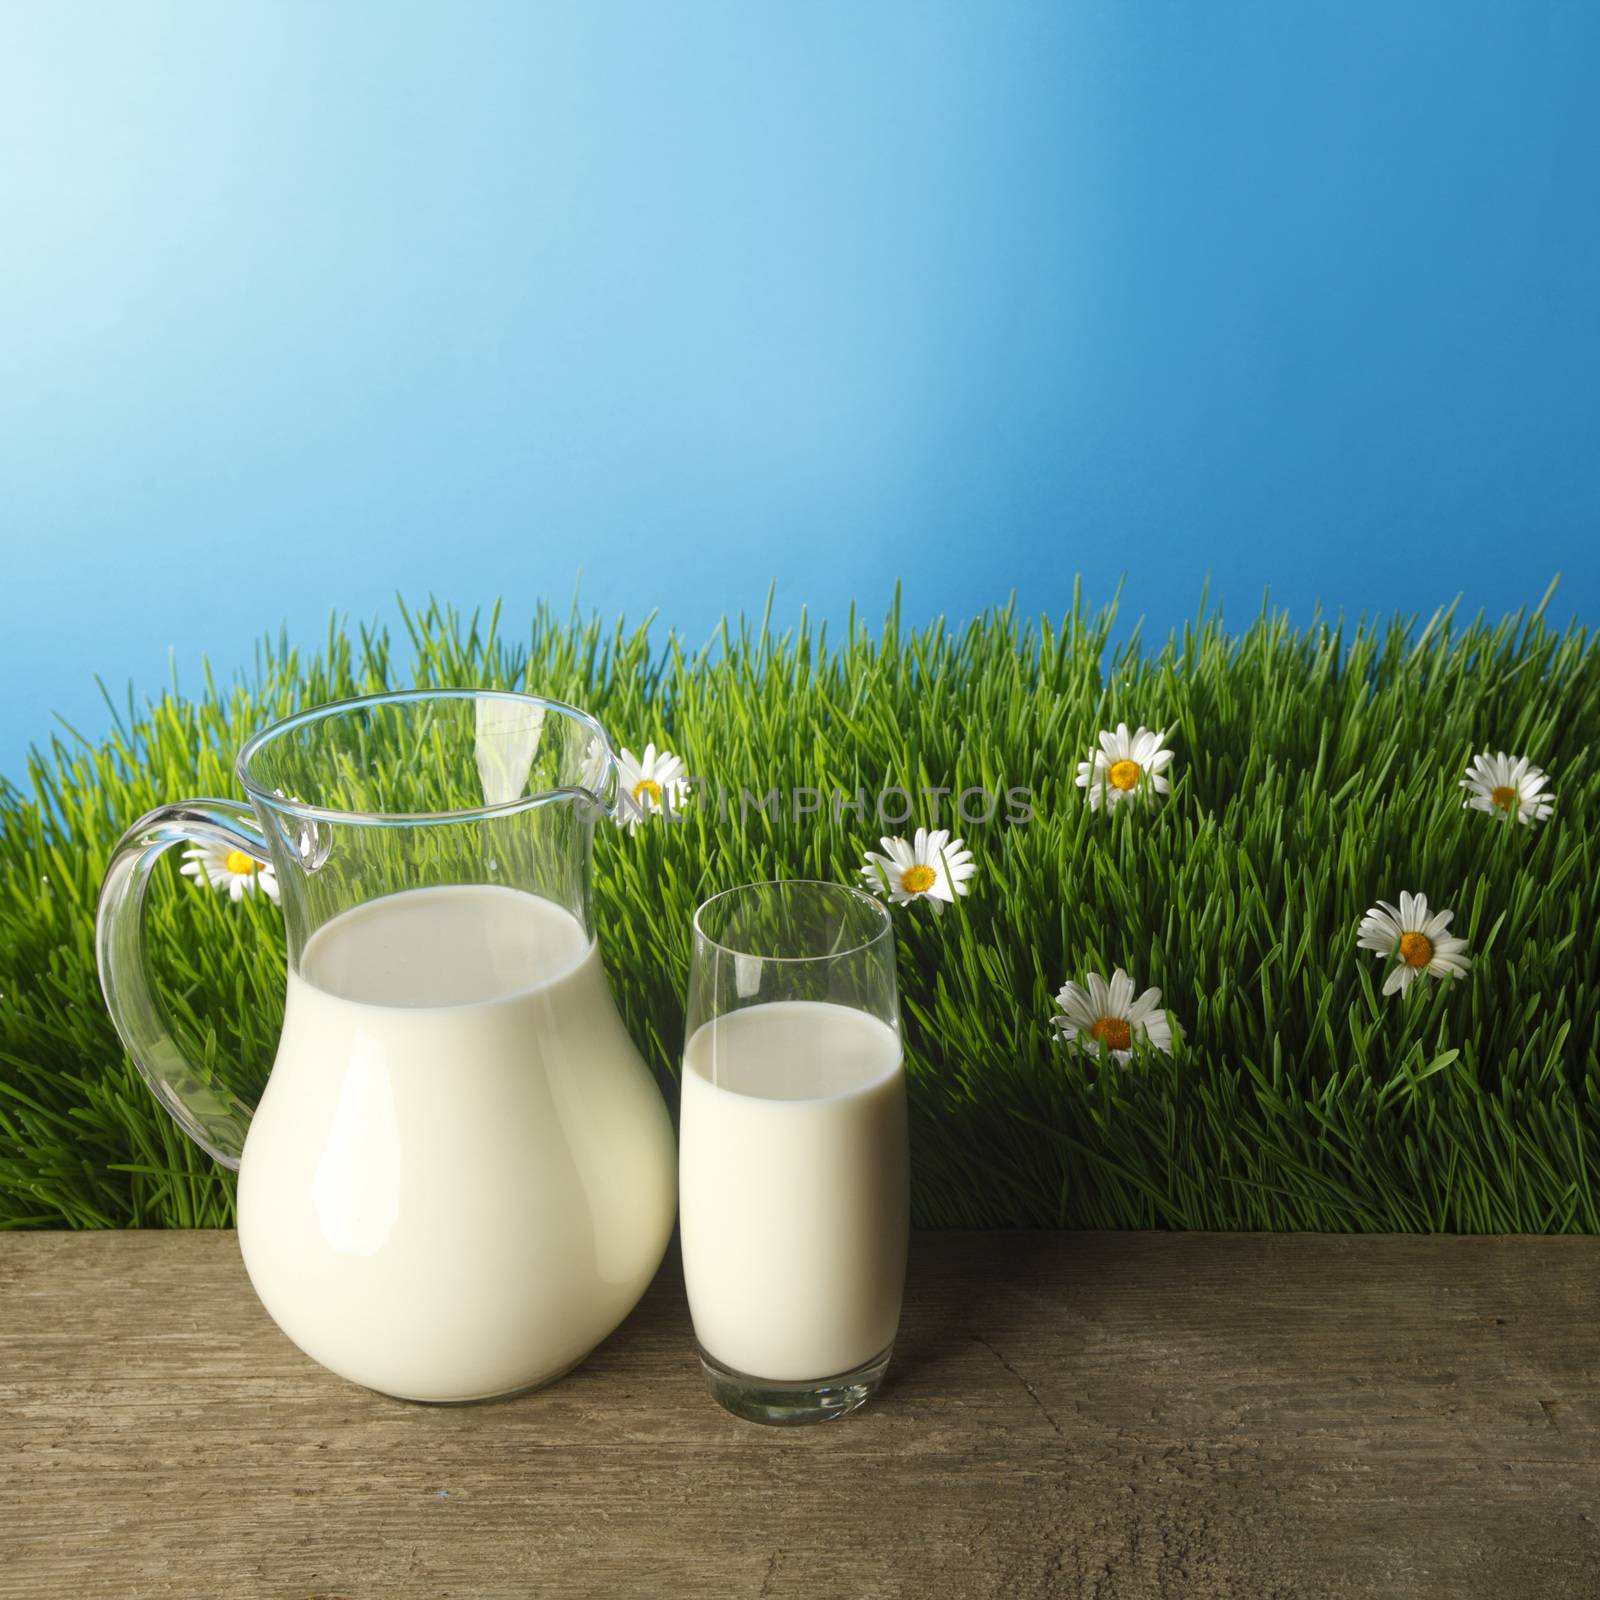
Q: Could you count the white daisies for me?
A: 7